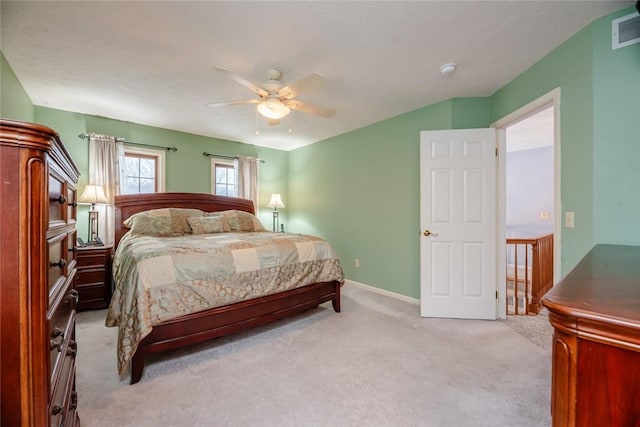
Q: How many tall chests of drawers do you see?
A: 1